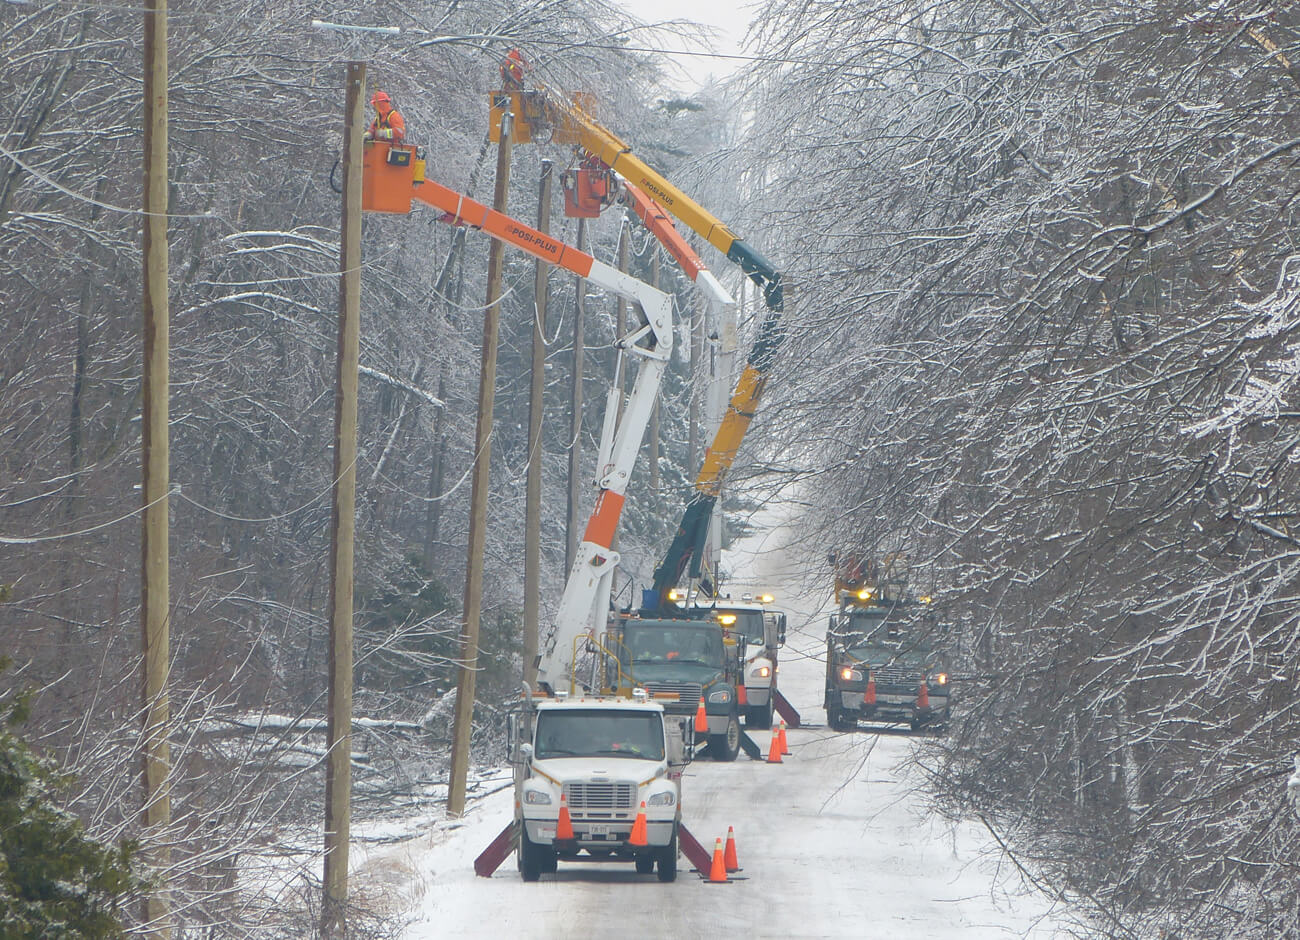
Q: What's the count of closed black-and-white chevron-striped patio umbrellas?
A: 0